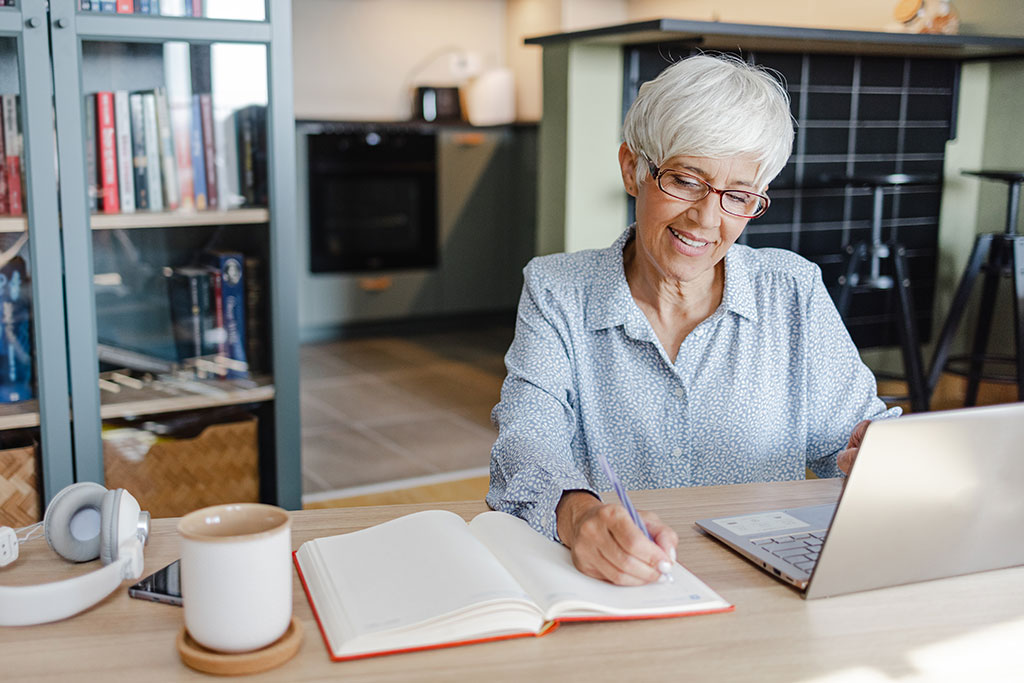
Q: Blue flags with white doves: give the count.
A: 0